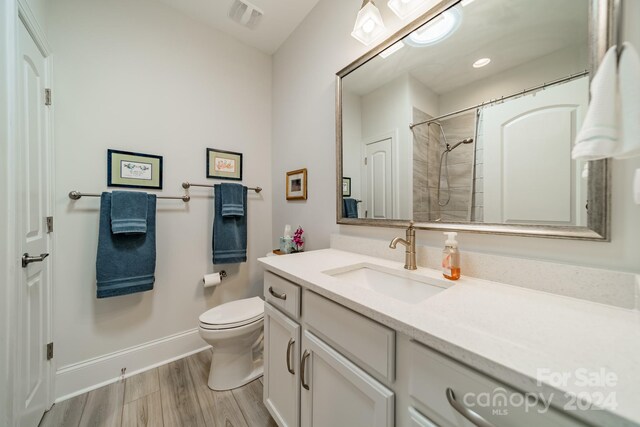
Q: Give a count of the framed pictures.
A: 3